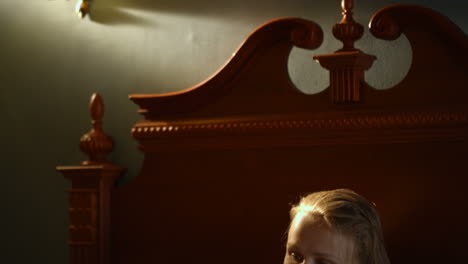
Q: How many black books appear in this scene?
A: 0